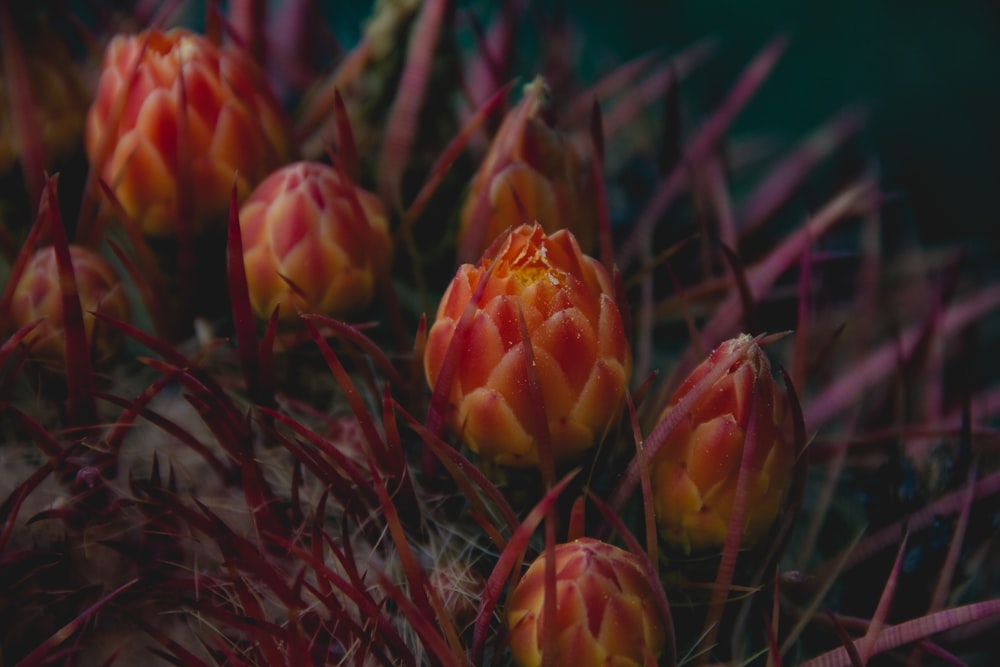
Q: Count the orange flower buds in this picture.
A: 7